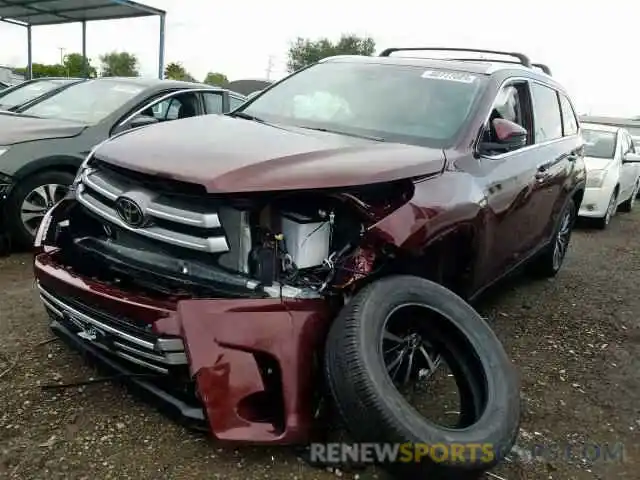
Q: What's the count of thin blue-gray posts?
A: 3